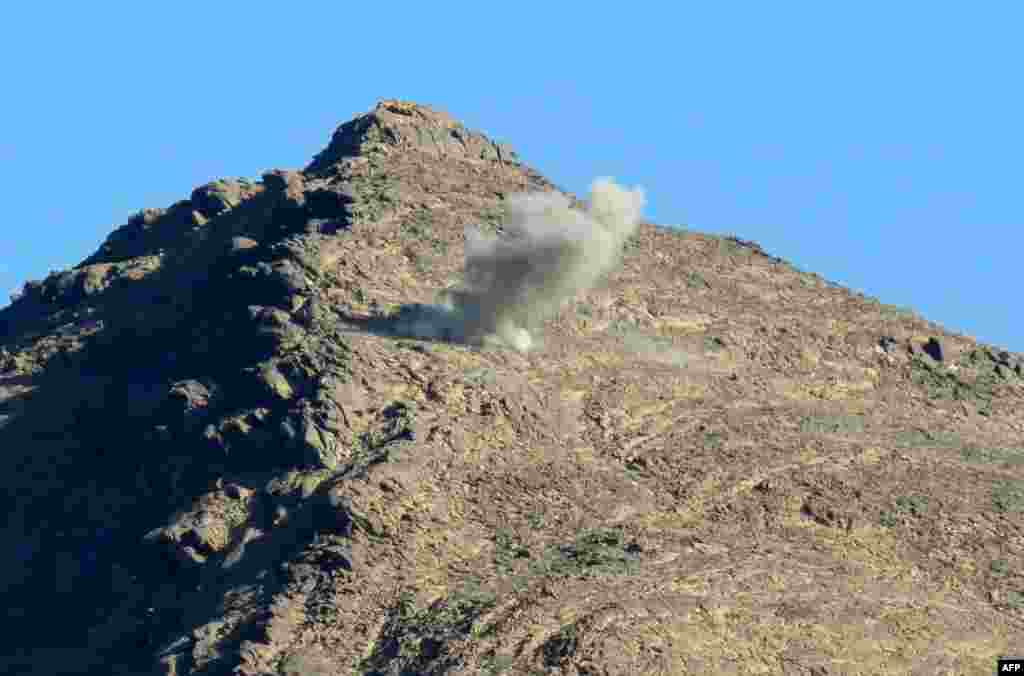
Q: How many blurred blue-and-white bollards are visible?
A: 0